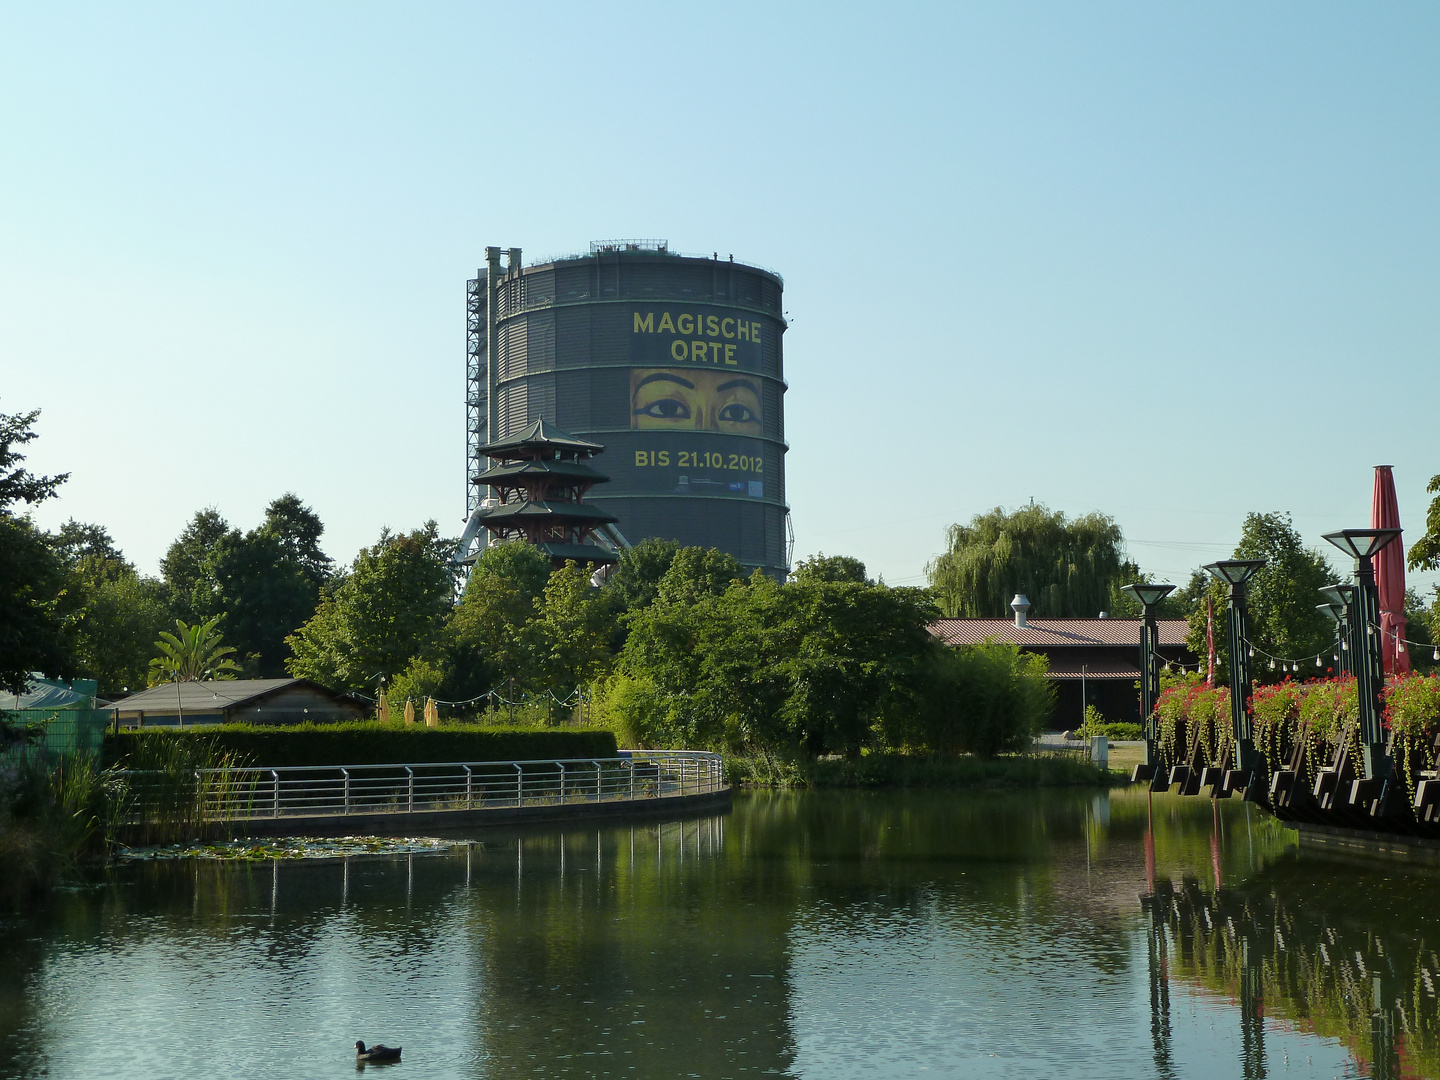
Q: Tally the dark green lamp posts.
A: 5